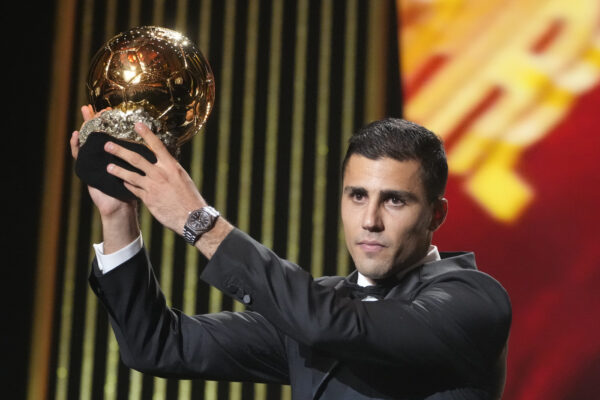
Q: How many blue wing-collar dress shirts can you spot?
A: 0